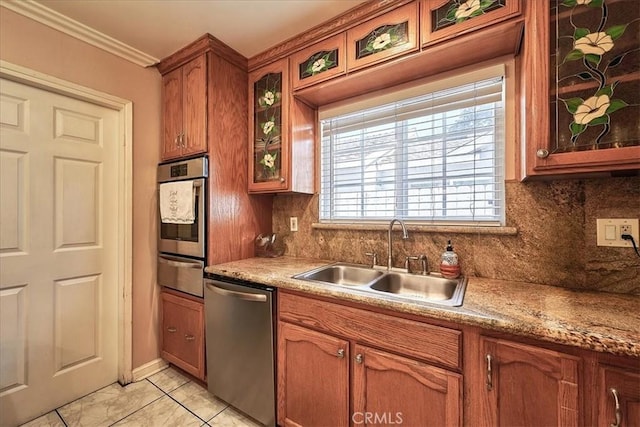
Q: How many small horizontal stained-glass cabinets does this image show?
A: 3